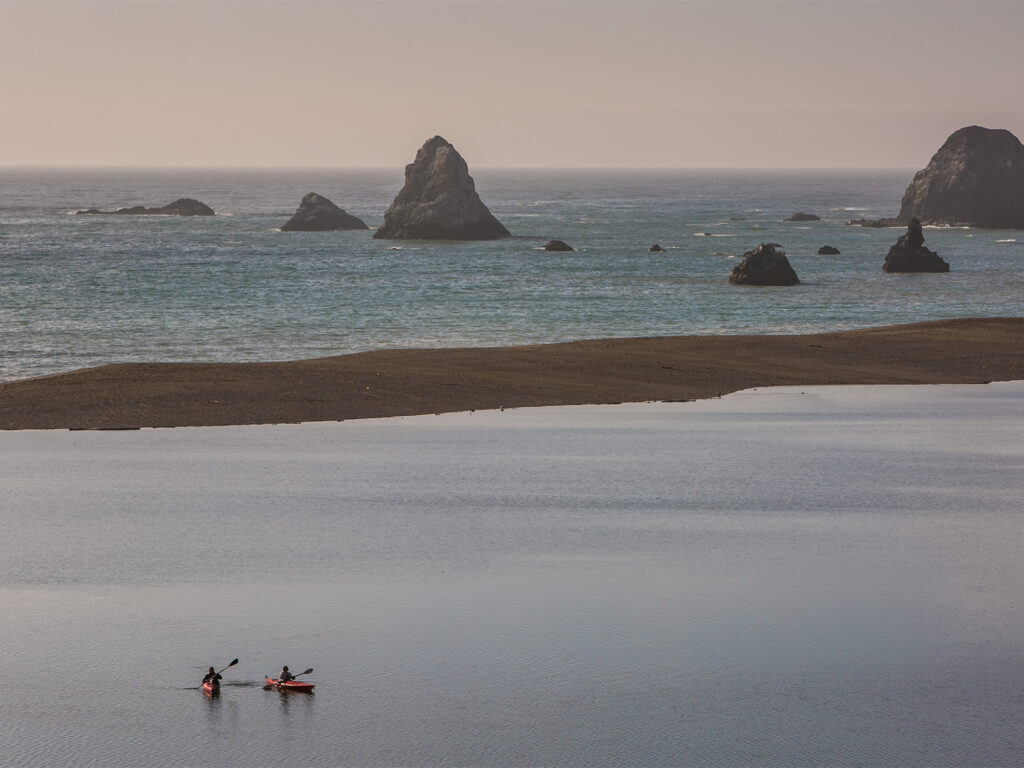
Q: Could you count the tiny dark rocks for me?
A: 4